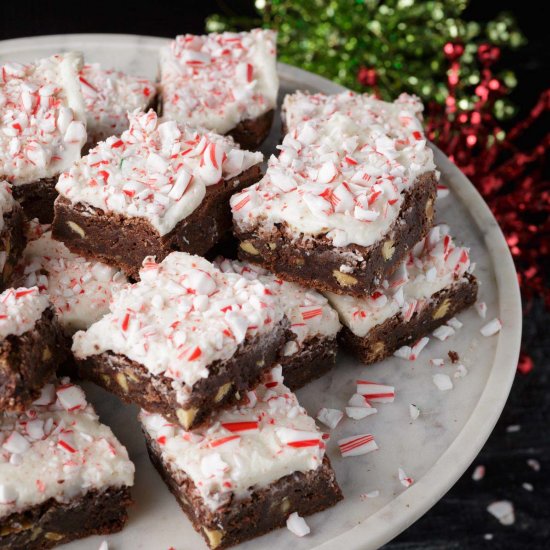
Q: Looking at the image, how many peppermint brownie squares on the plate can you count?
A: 14